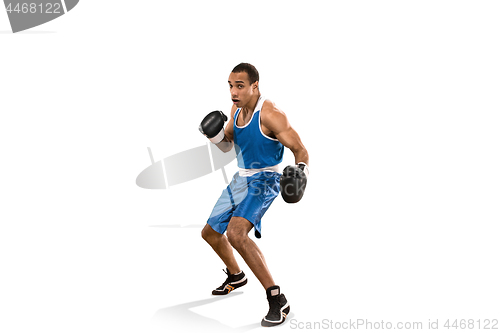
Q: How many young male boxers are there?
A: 1